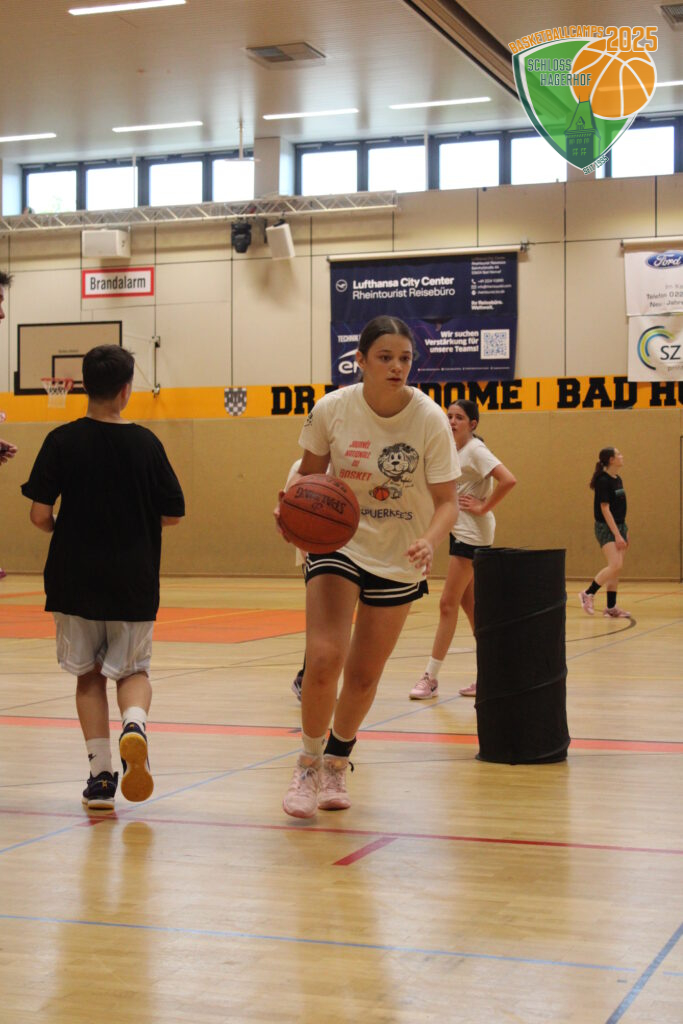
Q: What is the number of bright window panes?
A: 9